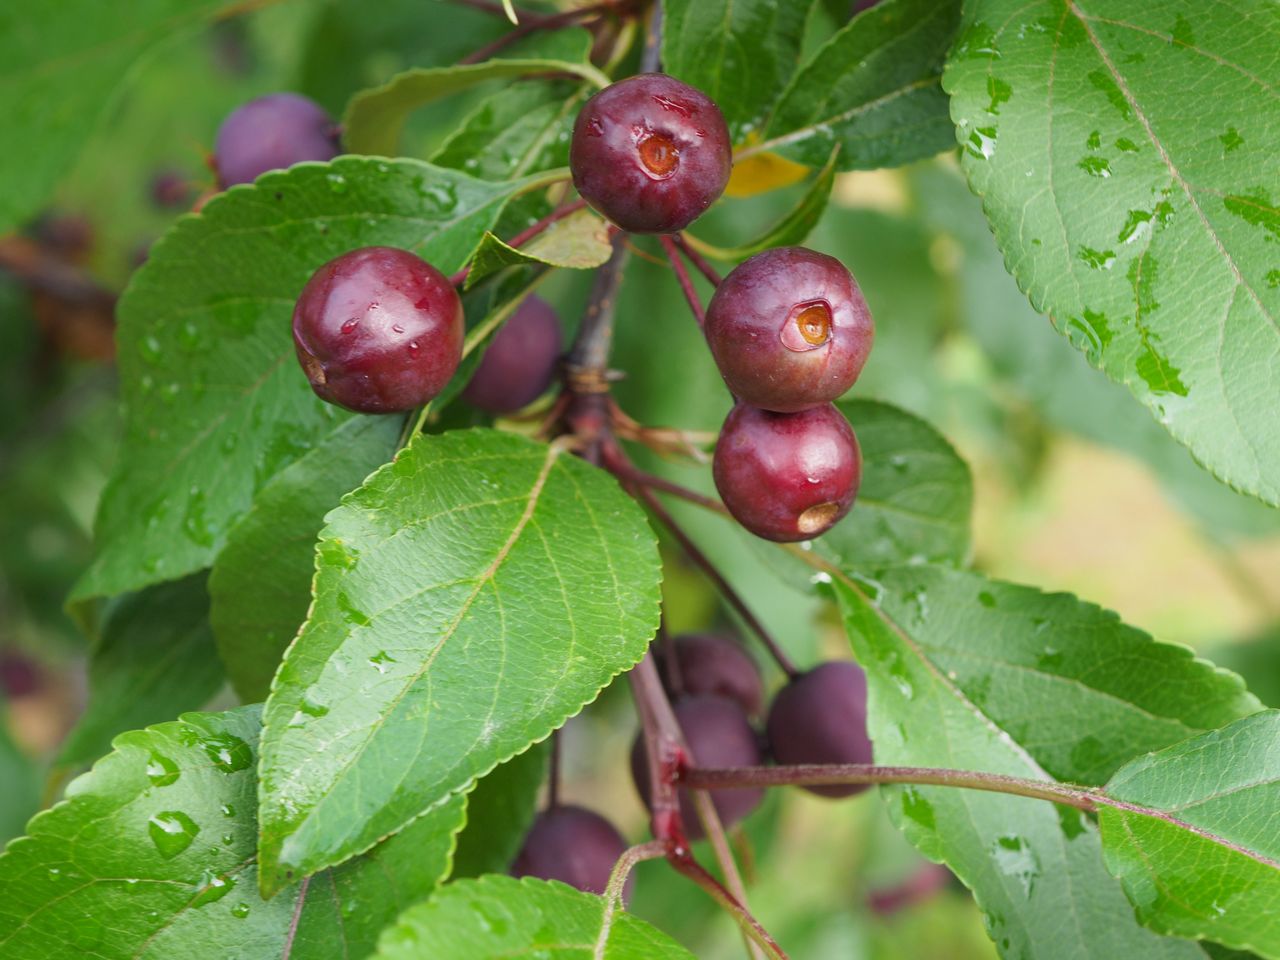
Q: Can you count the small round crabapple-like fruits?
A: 10